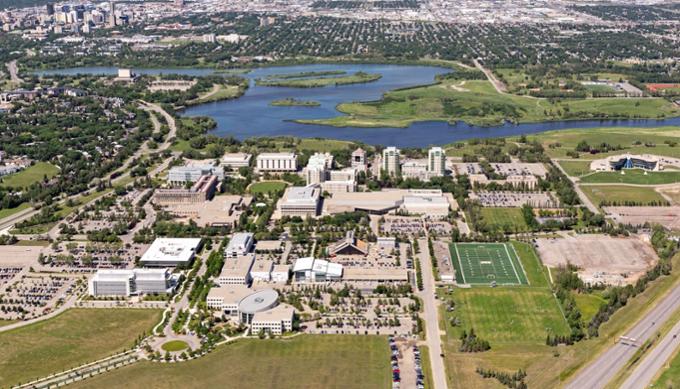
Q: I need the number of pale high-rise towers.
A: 2